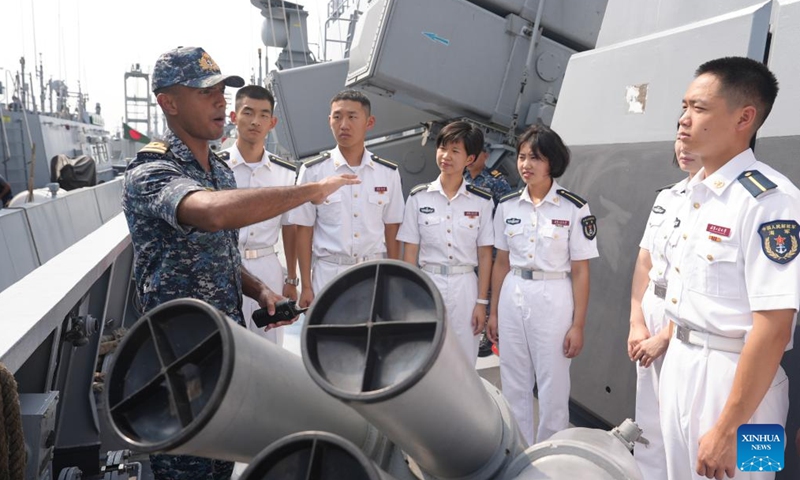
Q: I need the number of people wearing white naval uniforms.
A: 6